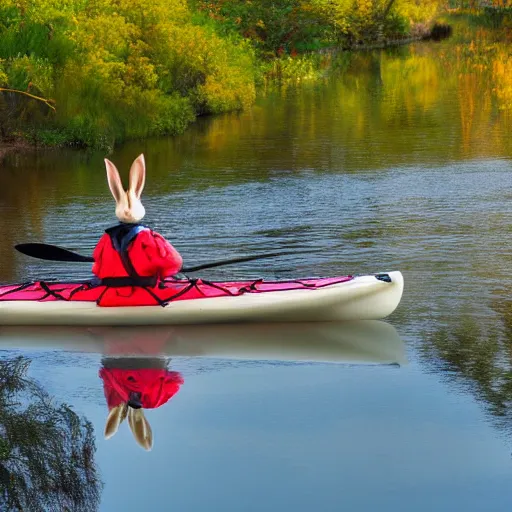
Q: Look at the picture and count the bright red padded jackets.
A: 1